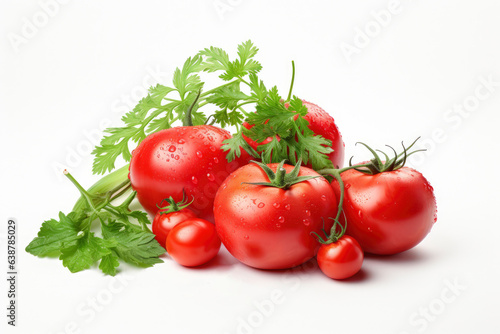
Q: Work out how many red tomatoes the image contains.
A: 7